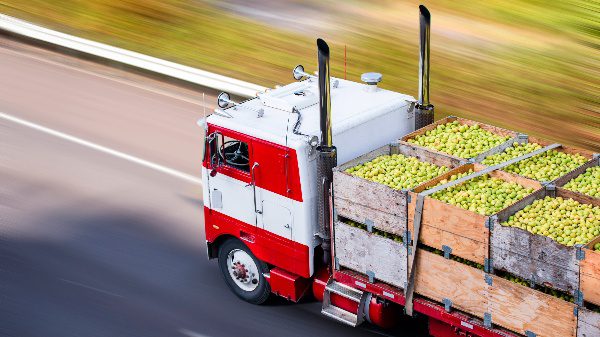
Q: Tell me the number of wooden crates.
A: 11